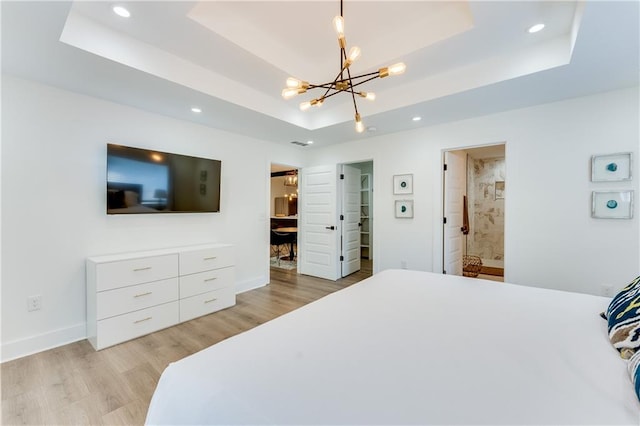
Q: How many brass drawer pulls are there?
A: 6